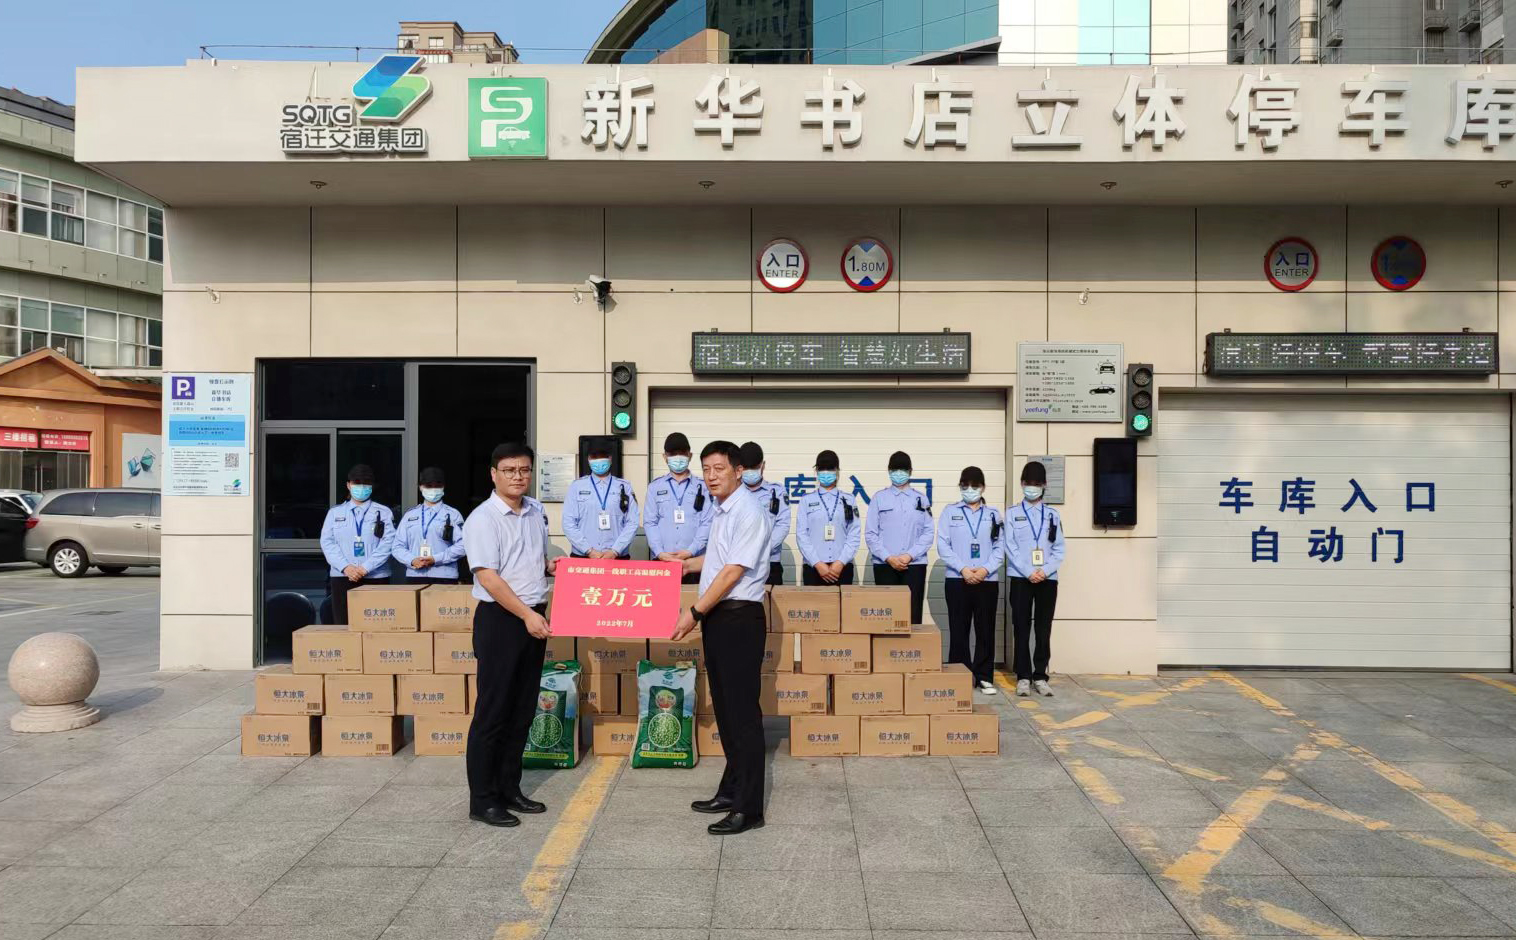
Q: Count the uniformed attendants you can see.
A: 9